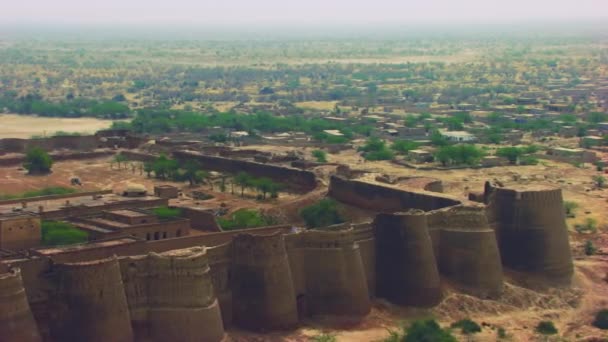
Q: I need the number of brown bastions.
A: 8